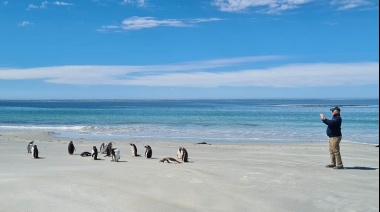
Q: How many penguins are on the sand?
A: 13